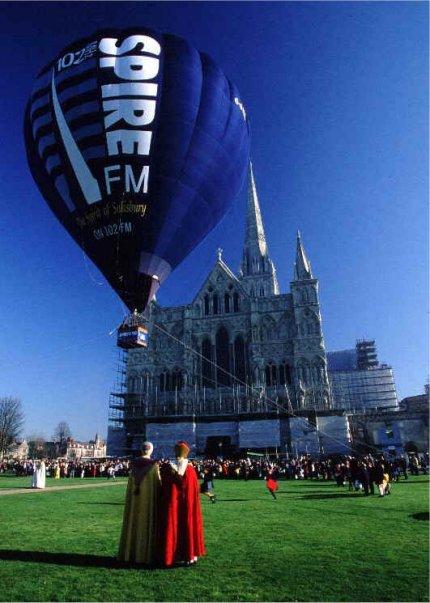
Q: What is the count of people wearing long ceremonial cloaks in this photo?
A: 2